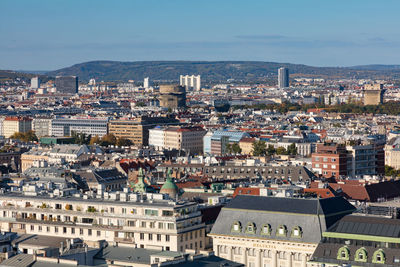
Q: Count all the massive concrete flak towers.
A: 2